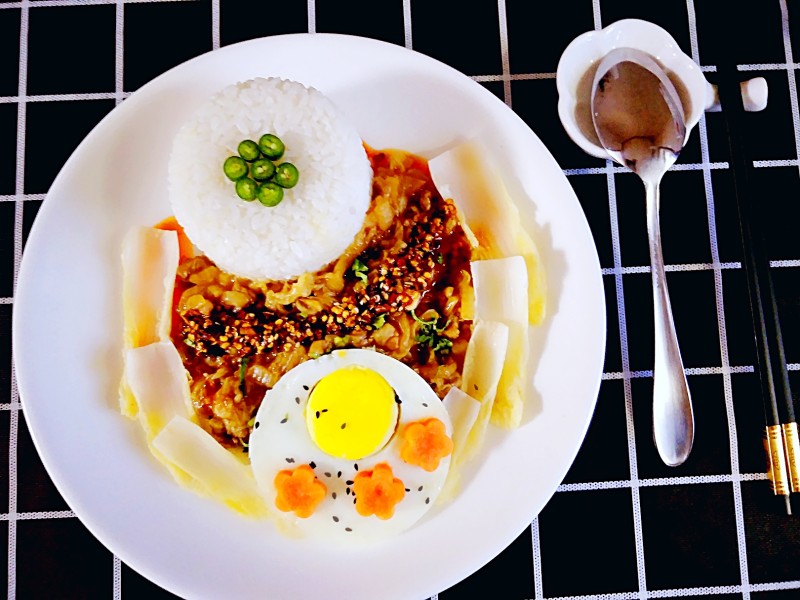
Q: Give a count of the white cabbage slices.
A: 7